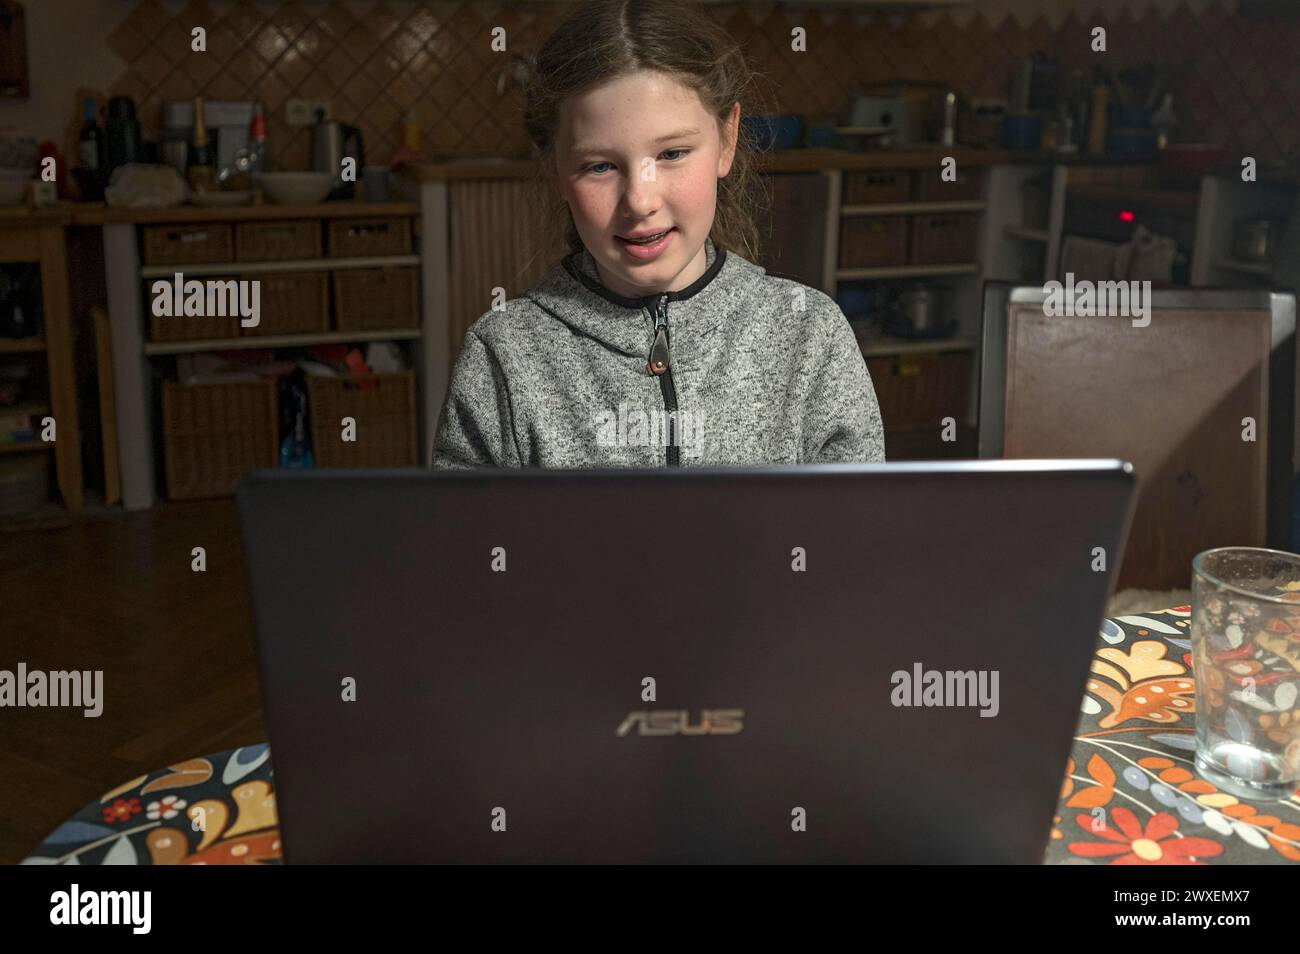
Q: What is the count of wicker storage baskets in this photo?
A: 13